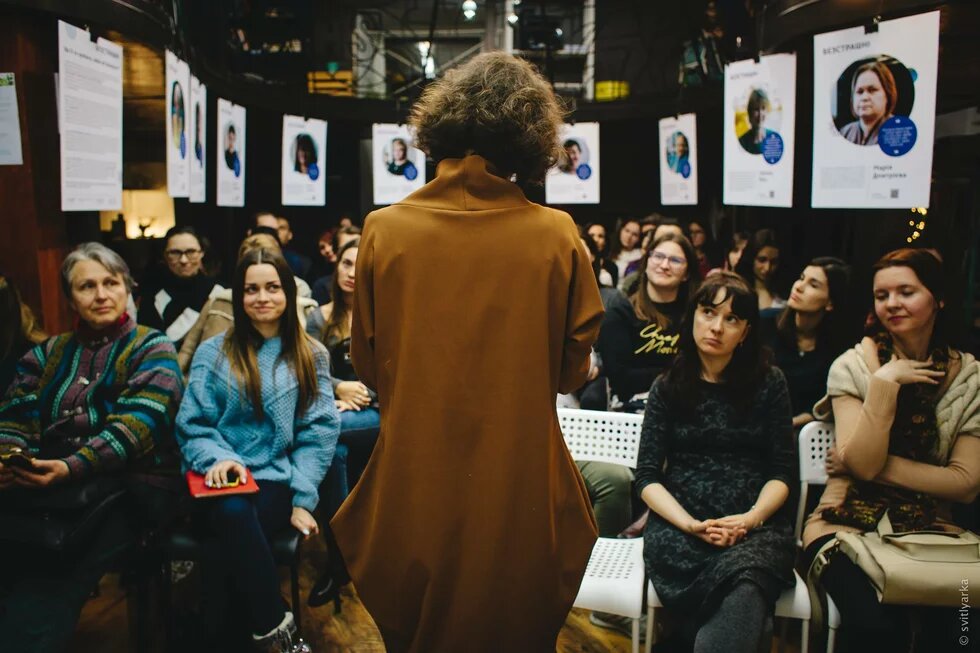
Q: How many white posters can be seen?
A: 11